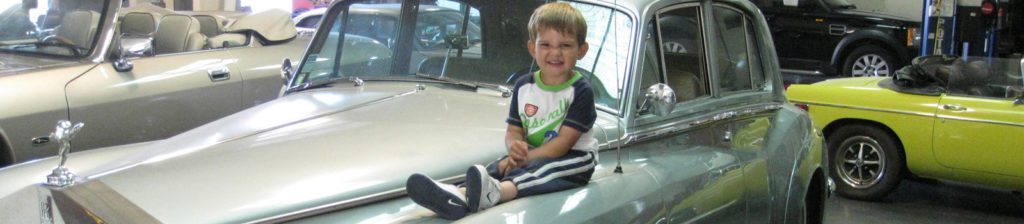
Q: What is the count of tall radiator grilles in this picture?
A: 1